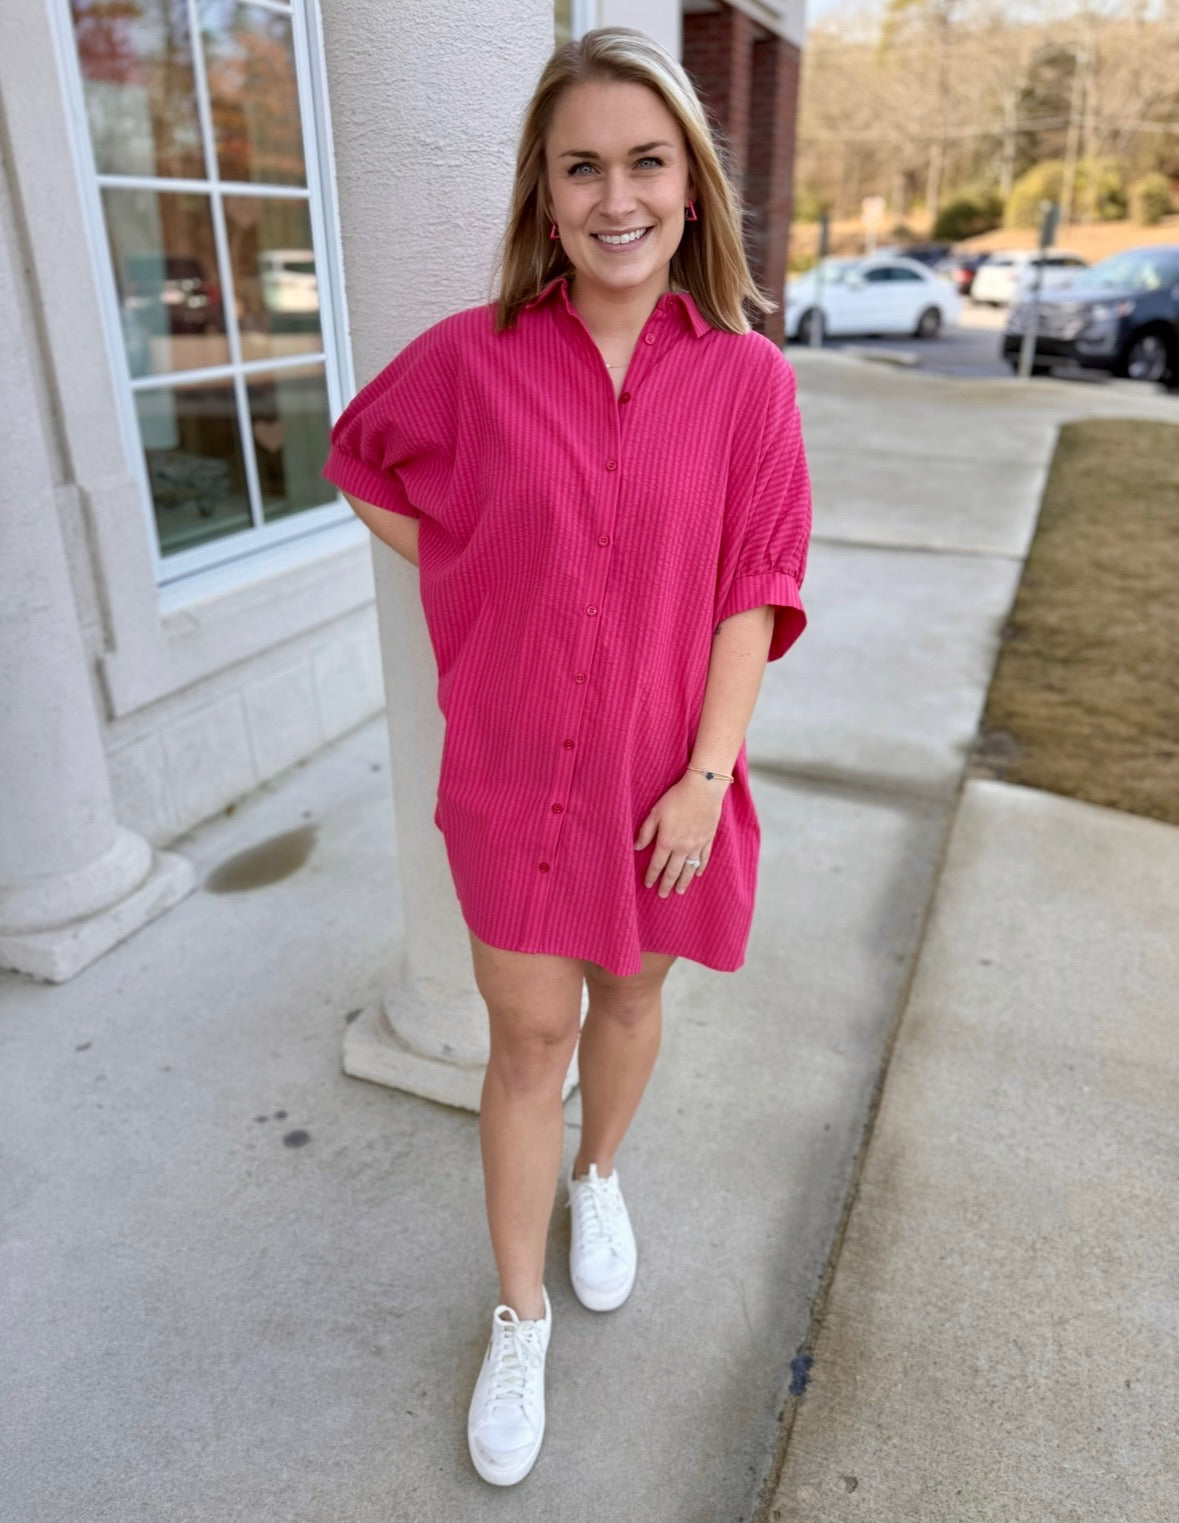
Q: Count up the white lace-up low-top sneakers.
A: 2